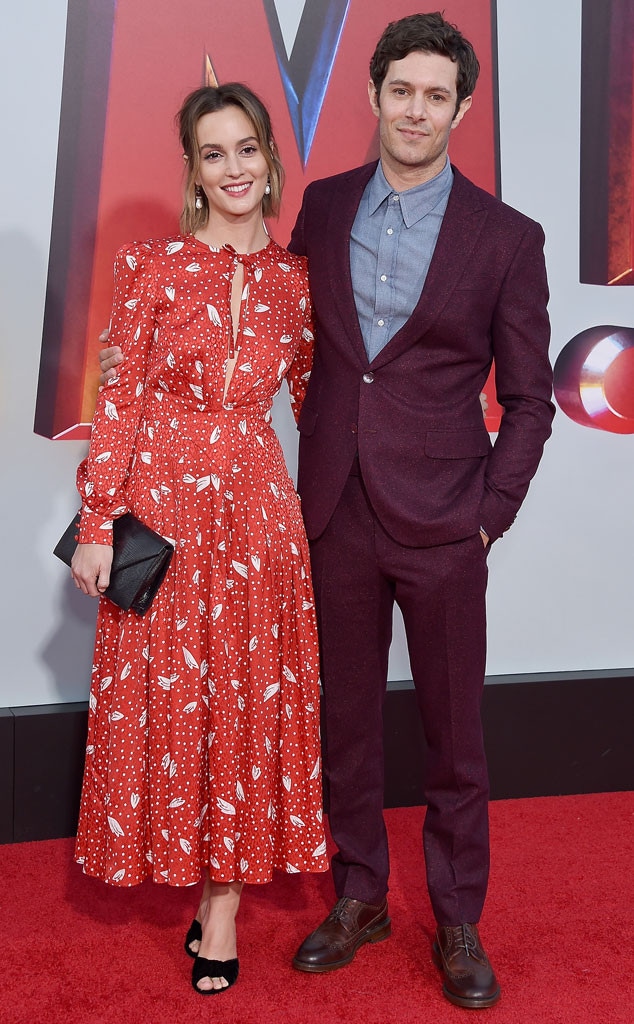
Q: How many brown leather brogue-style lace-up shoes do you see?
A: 2